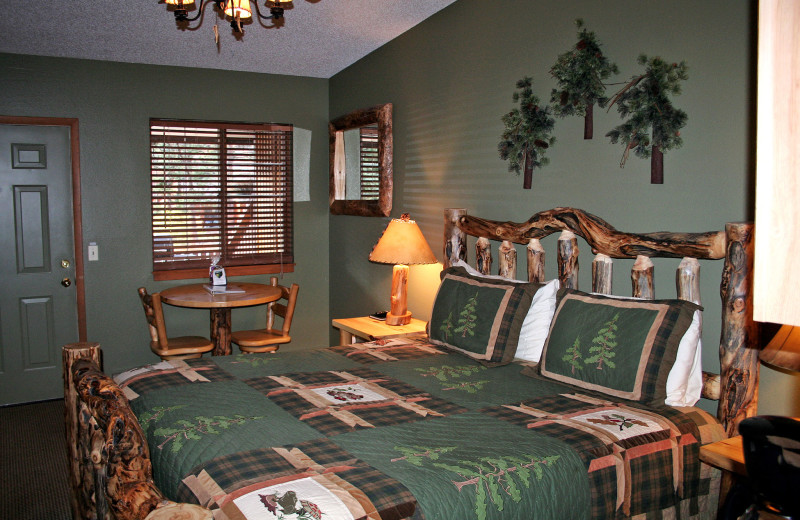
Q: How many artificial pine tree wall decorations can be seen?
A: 3